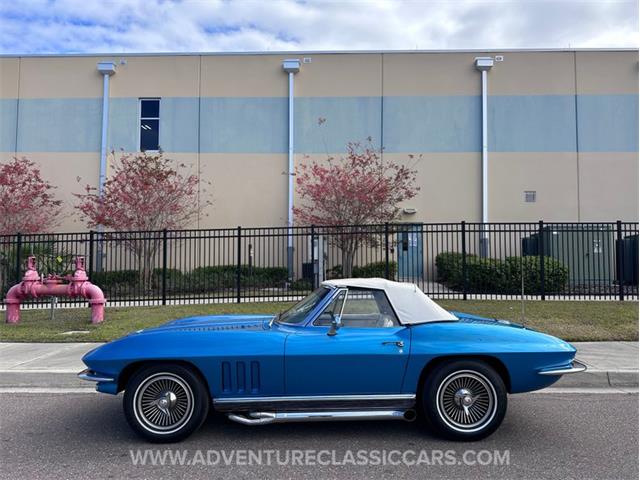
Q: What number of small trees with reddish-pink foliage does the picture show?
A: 3